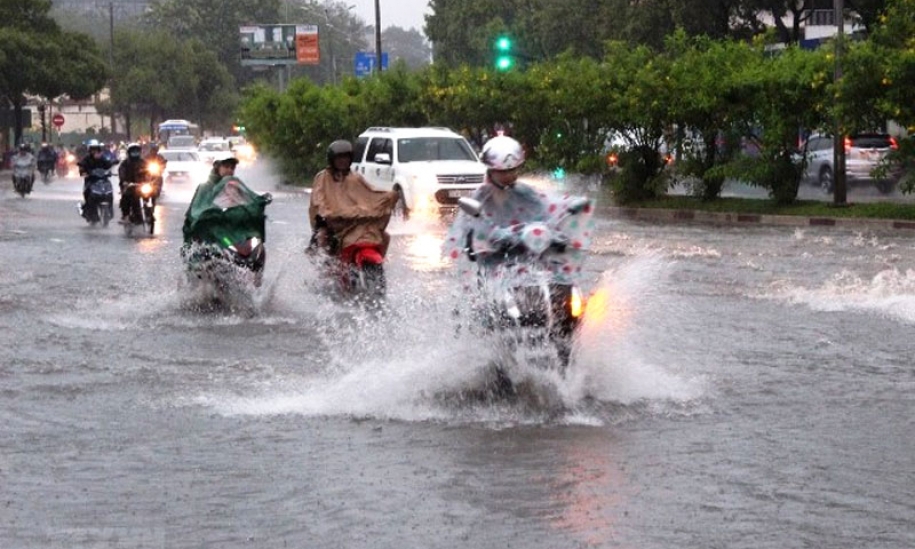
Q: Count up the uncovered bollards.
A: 0